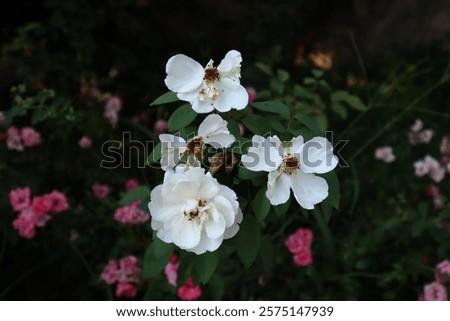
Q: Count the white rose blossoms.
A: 4